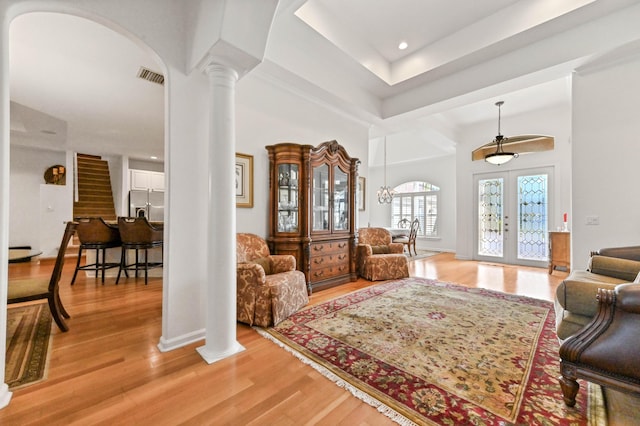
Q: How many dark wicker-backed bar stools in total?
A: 2